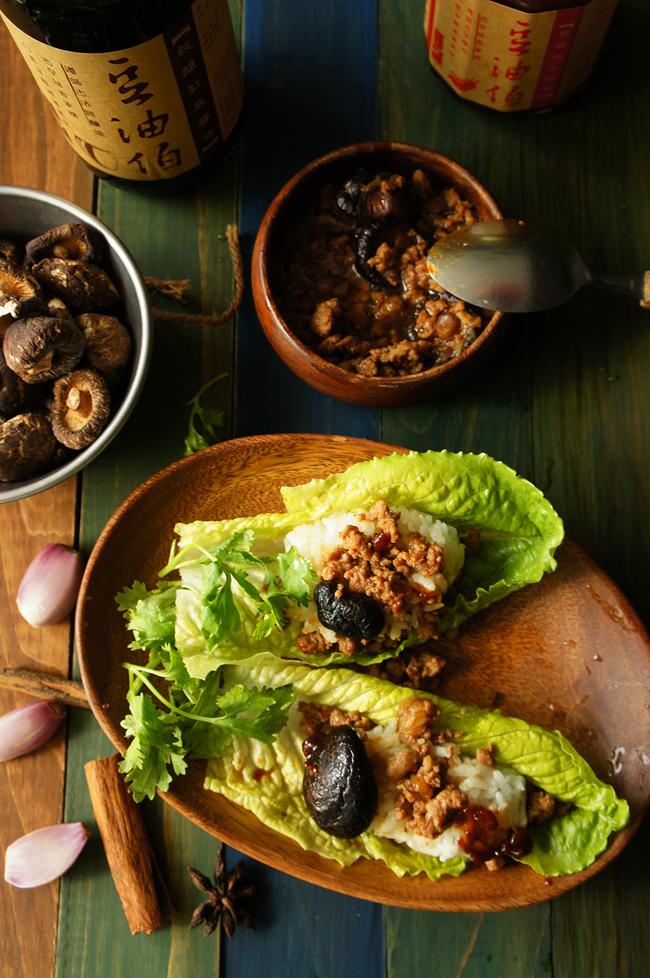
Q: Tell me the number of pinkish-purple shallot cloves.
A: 3